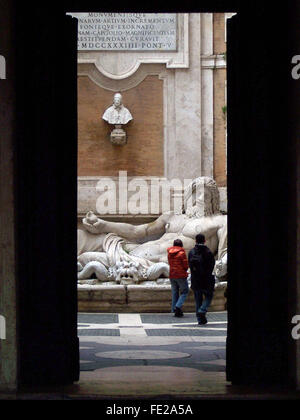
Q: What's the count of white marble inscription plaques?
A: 1